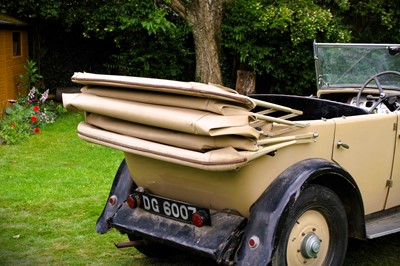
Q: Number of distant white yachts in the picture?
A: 0